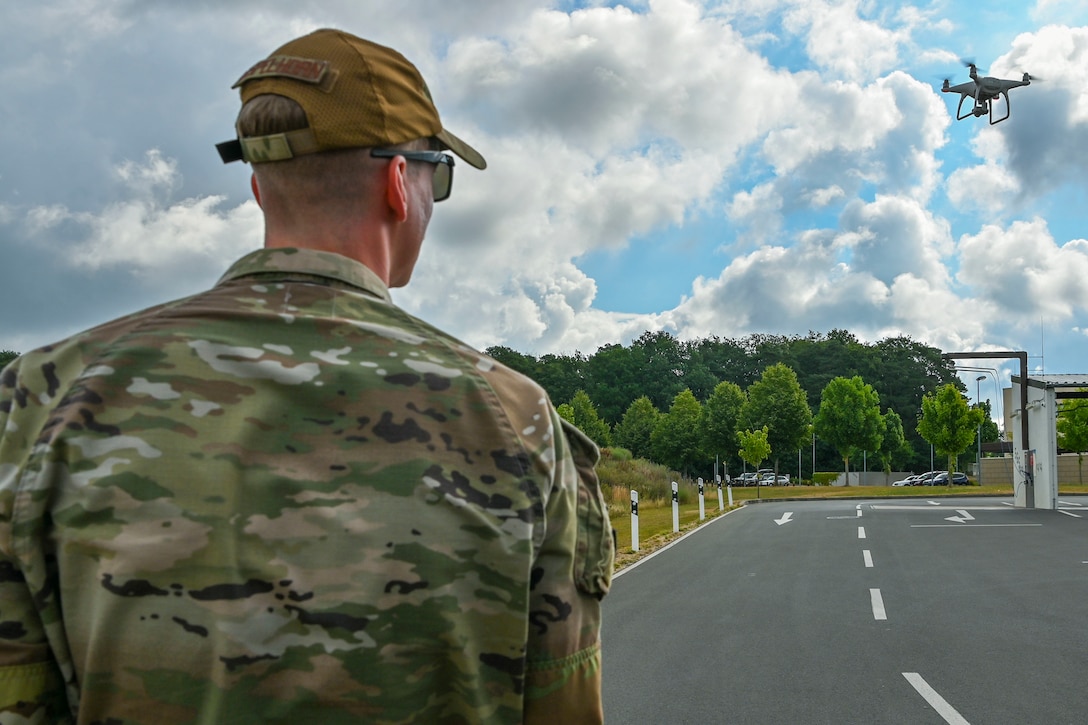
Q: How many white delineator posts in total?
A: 5